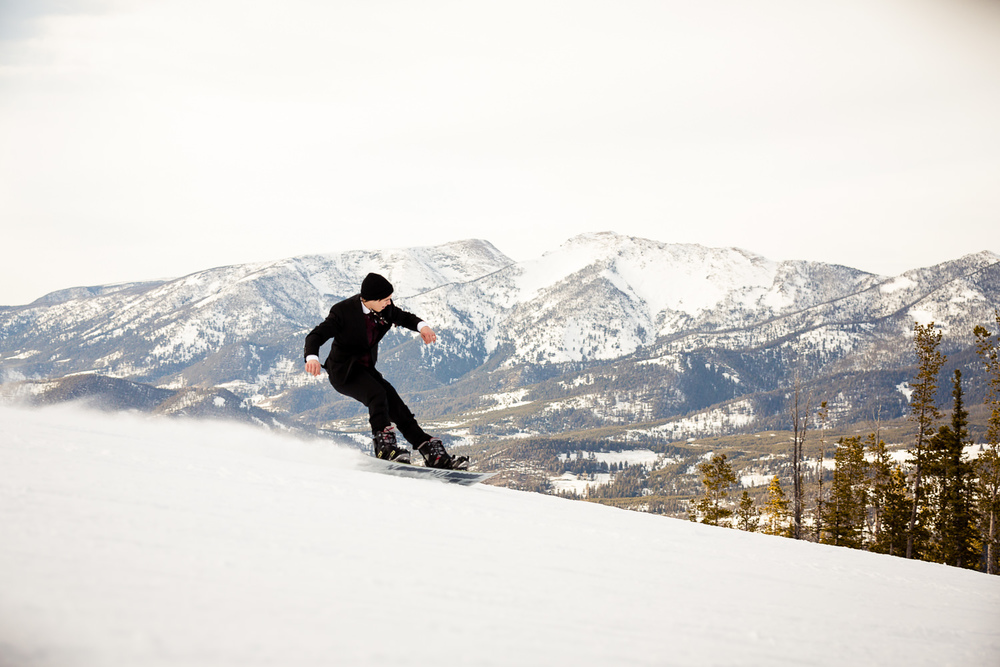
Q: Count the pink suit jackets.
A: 0